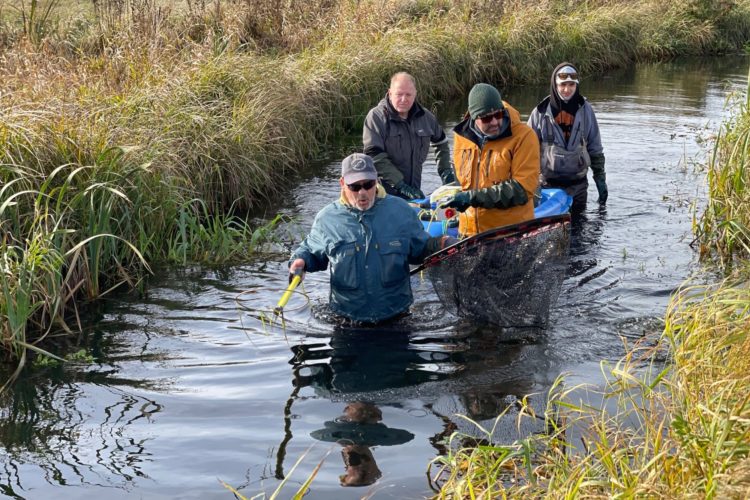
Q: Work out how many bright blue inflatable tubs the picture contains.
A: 1